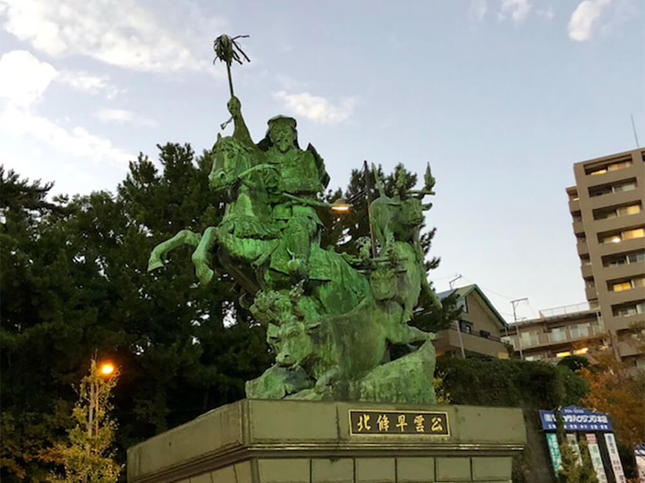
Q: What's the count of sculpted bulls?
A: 3